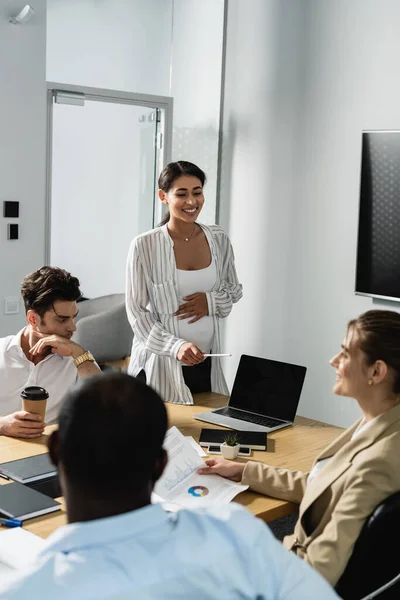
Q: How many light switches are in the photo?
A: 1